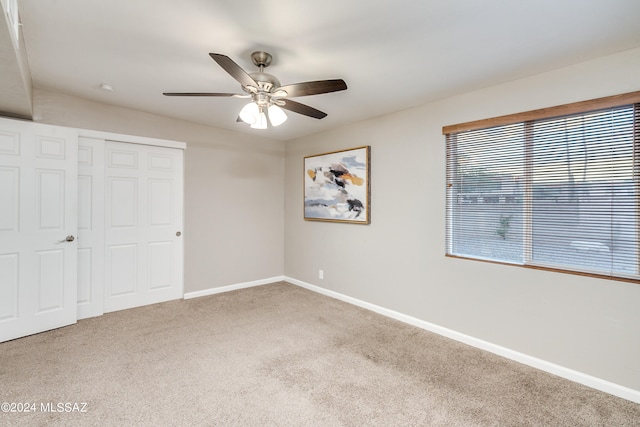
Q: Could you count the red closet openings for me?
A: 0